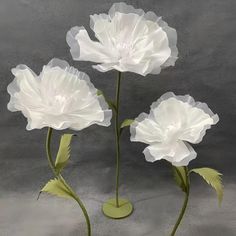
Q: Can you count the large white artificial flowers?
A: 3